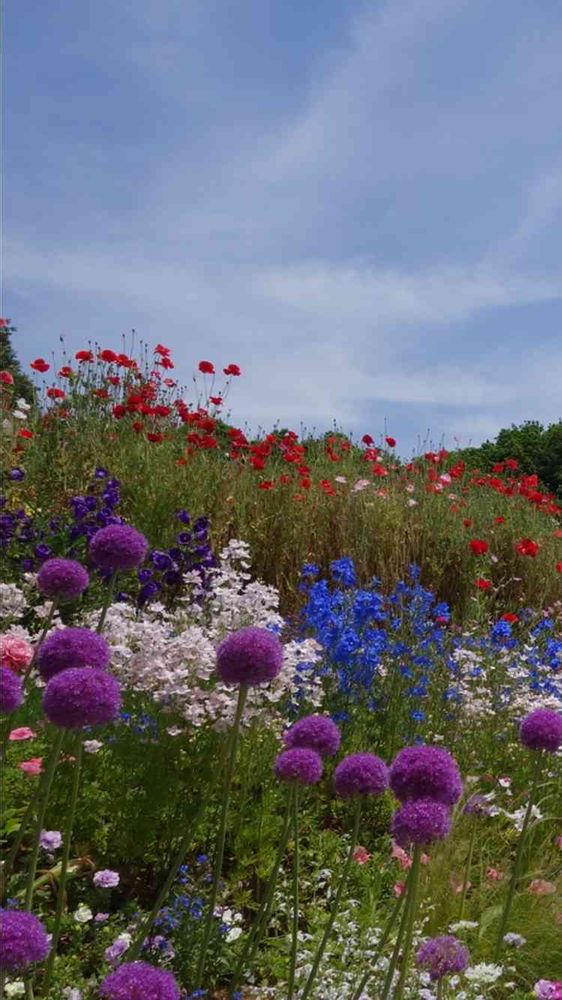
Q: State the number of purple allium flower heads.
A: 15